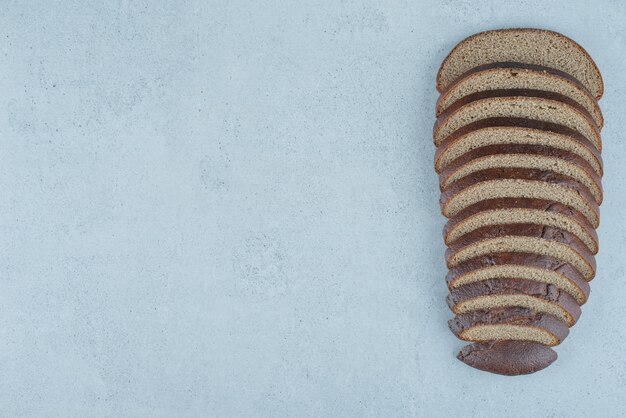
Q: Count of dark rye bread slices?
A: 12